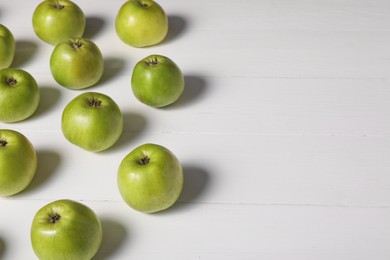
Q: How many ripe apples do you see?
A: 10